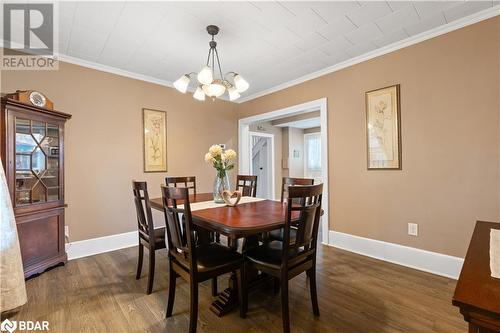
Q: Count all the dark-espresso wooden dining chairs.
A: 6